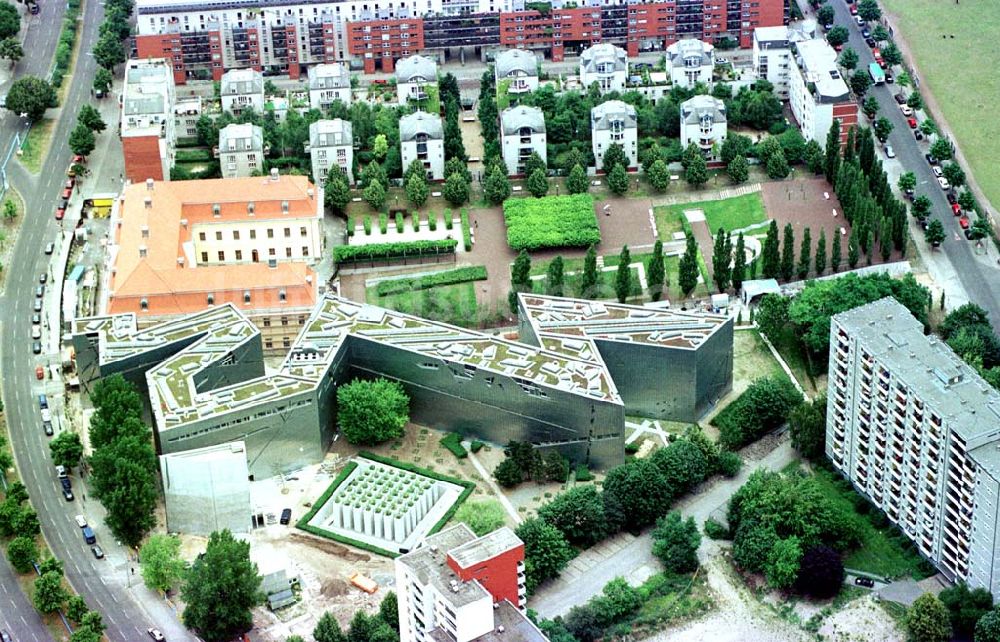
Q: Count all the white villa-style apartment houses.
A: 12